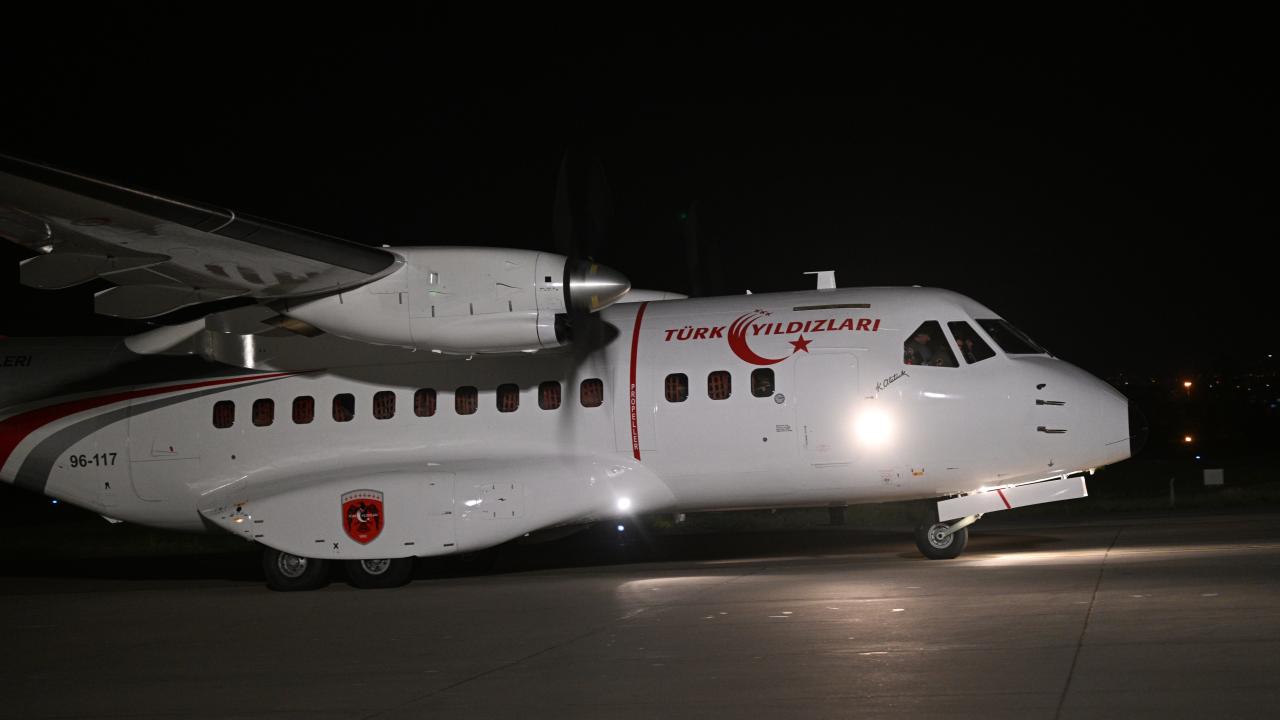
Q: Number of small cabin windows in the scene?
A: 13